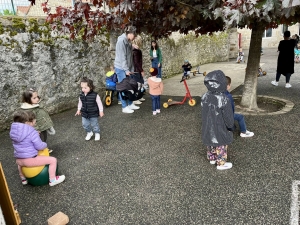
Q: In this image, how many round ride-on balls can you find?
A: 1